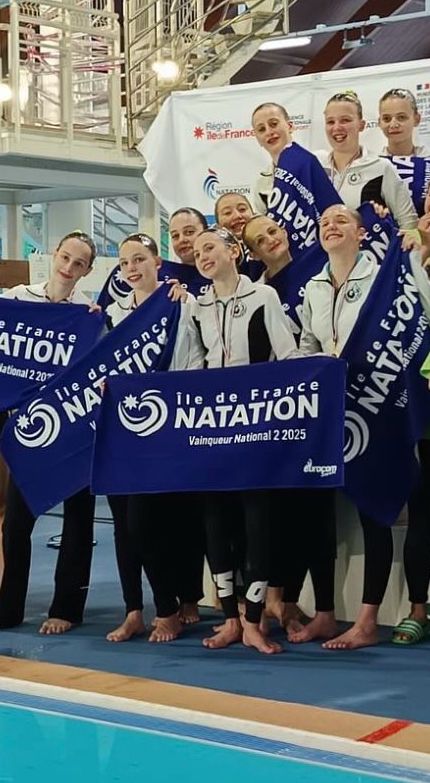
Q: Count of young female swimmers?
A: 10